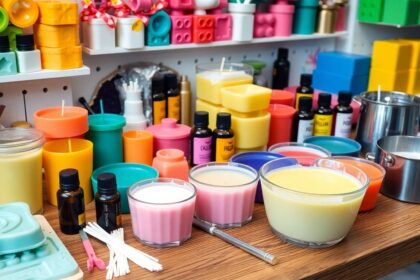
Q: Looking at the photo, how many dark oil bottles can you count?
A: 11